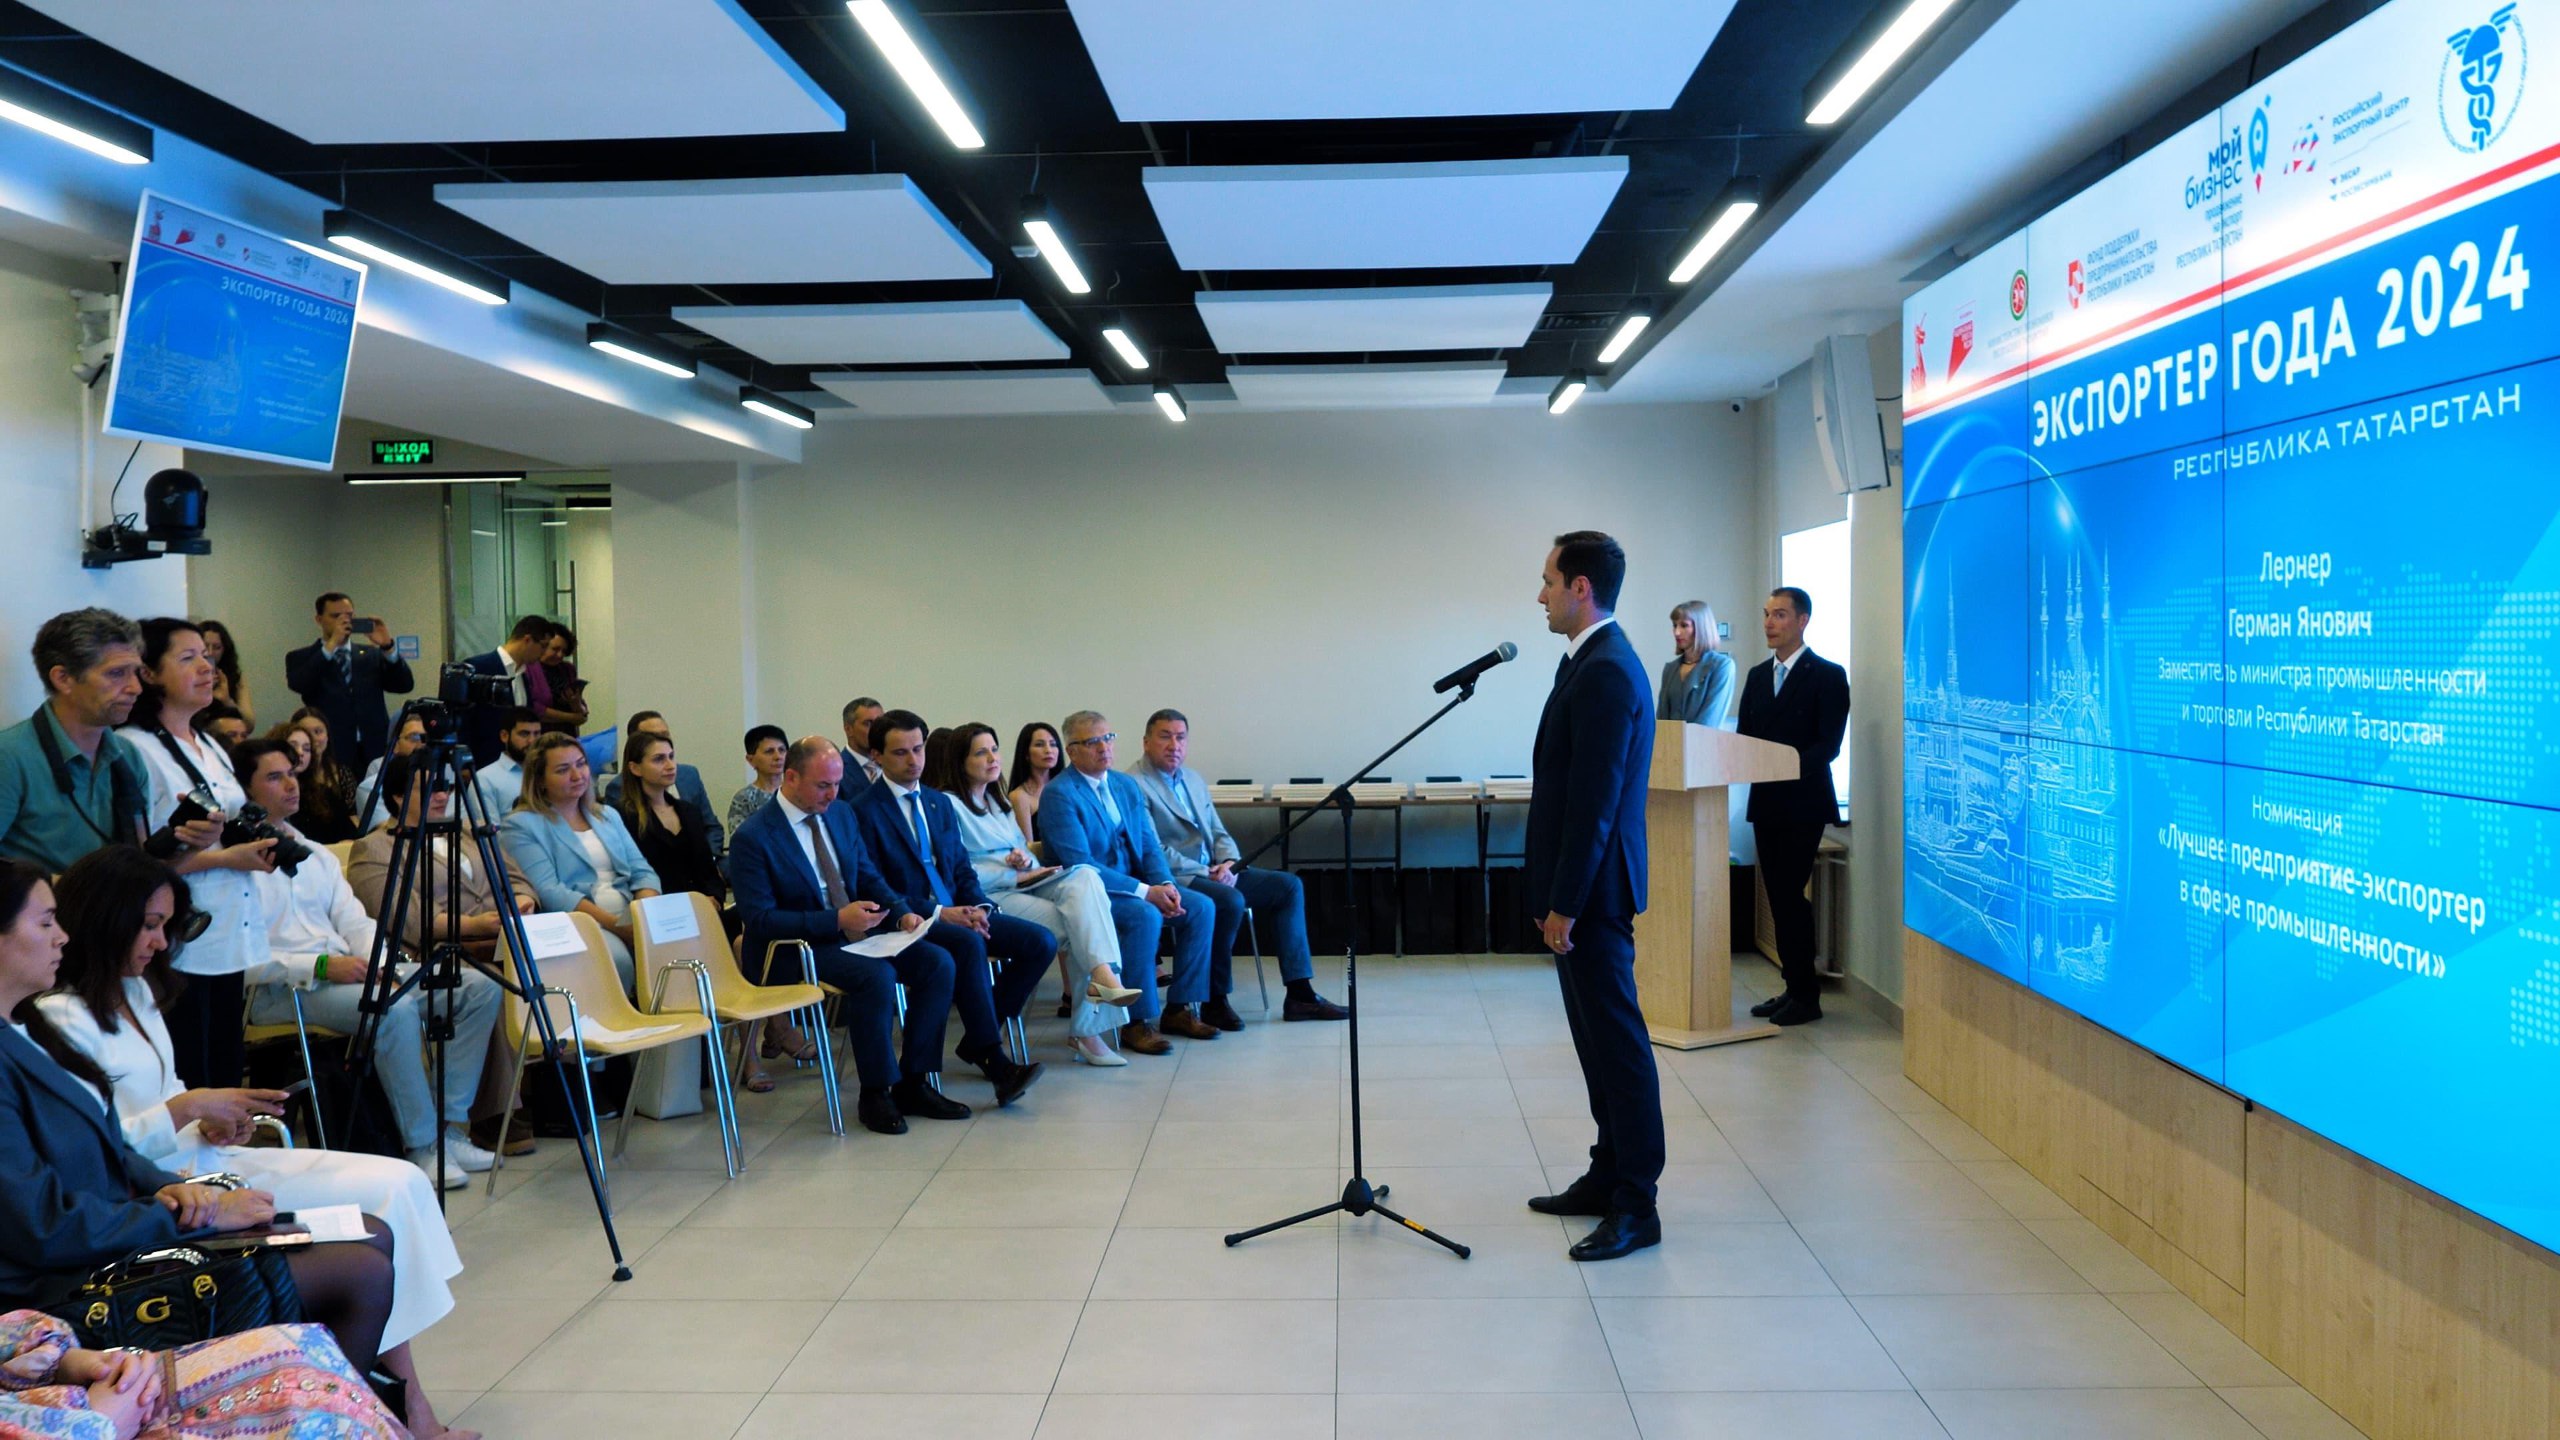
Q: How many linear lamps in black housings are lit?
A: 13